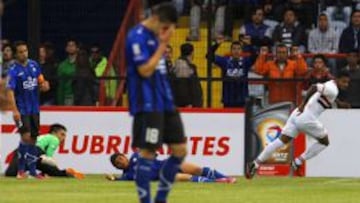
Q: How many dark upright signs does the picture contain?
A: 1